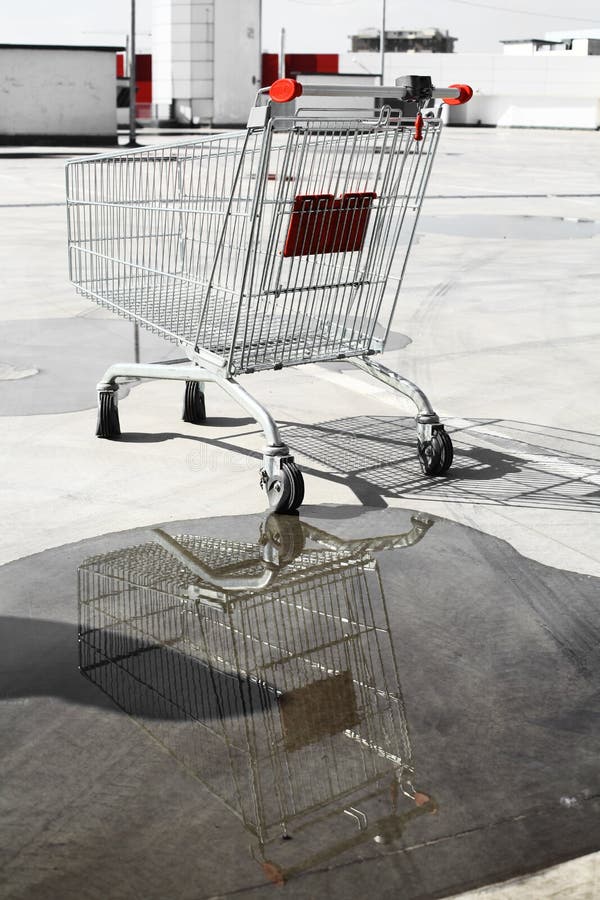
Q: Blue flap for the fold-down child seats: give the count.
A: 0